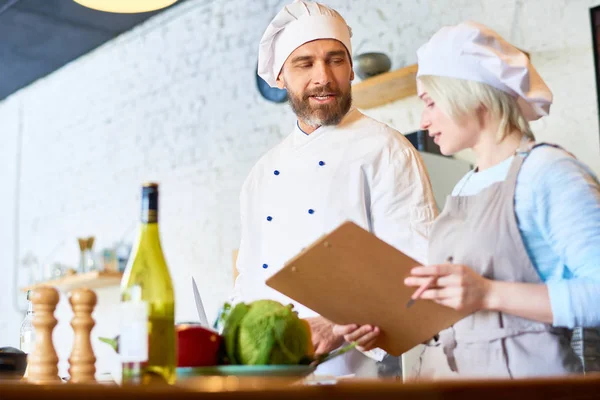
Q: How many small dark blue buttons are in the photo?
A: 5